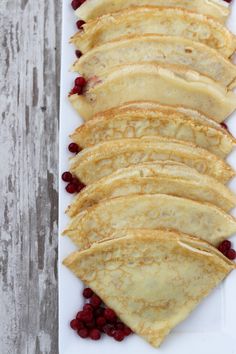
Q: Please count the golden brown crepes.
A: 9